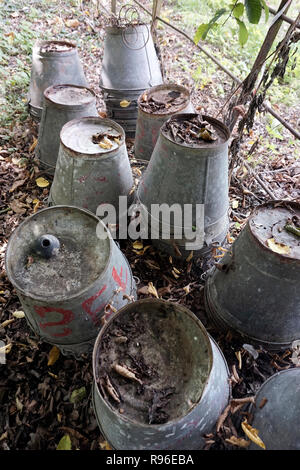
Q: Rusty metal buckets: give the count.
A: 10